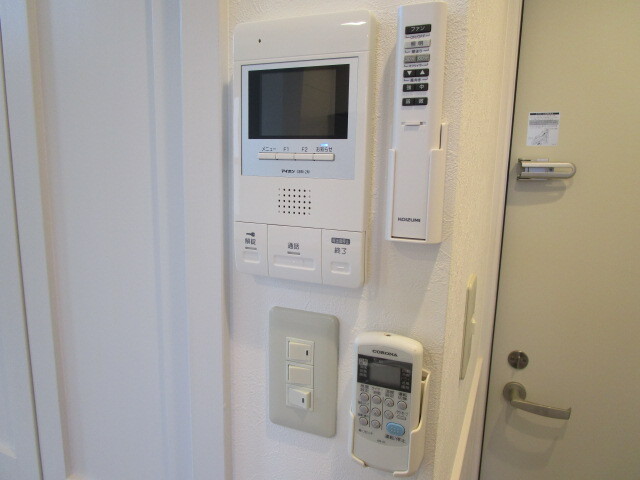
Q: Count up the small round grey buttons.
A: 9